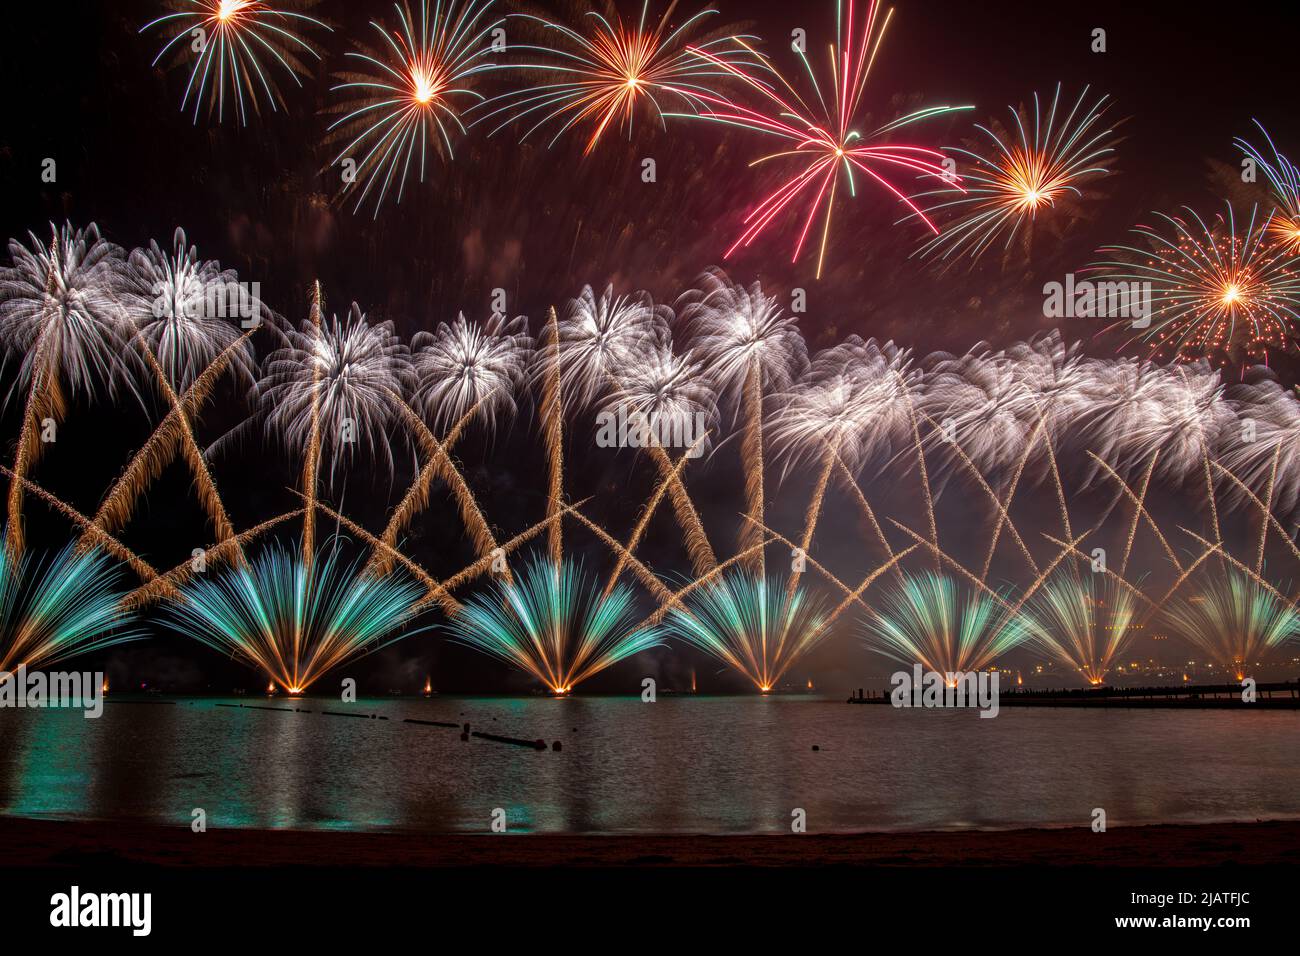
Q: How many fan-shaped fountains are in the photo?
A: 7